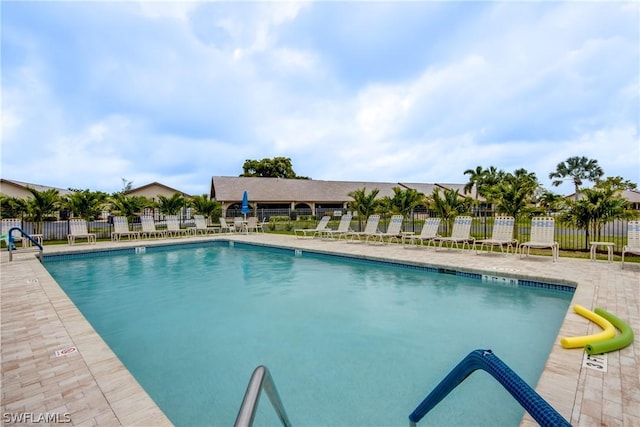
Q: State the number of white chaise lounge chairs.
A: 15